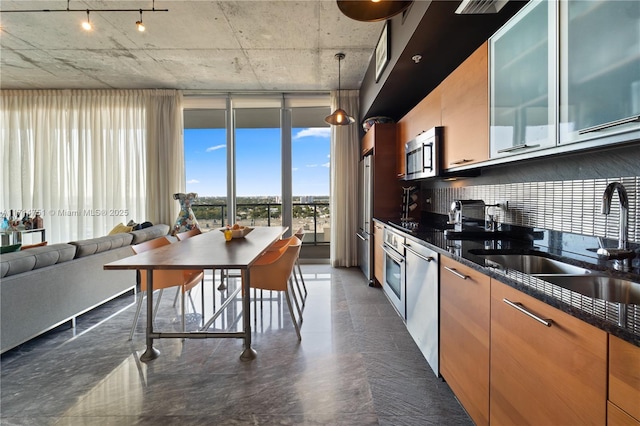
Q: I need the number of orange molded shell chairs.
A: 4